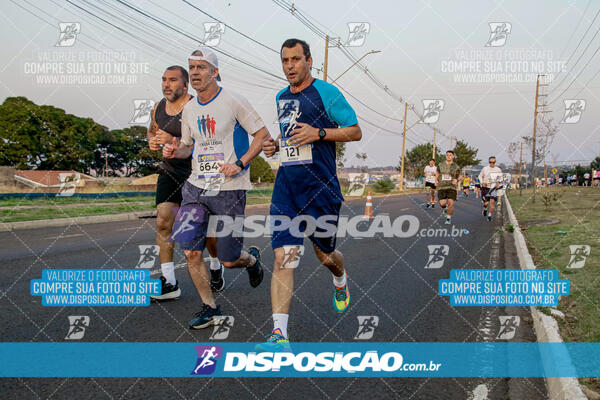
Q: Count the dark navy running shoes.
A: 2